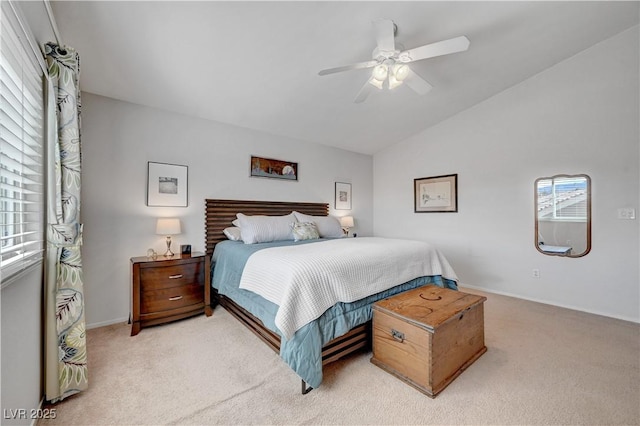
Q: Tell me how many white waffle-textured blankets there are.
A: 1